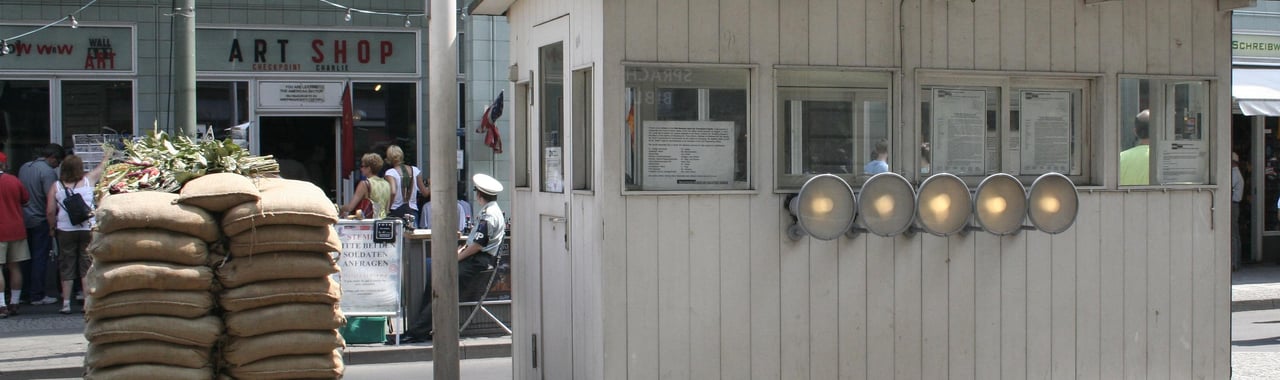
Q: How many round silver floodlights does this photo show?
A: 5